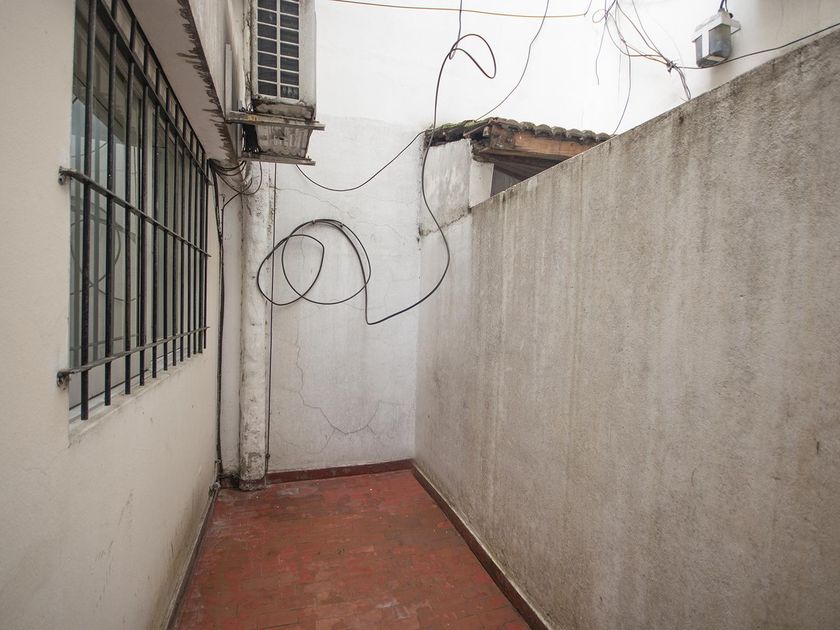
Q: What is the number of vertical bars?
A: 12